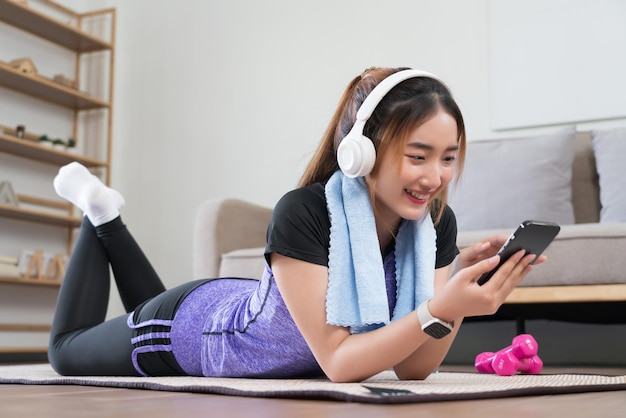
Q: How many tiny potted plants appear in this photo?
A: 3